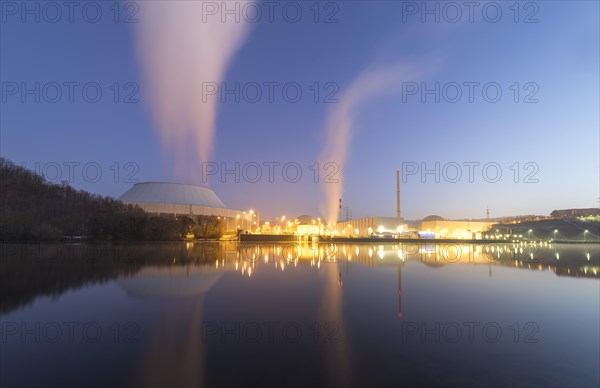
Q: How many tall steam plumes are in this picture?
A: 2